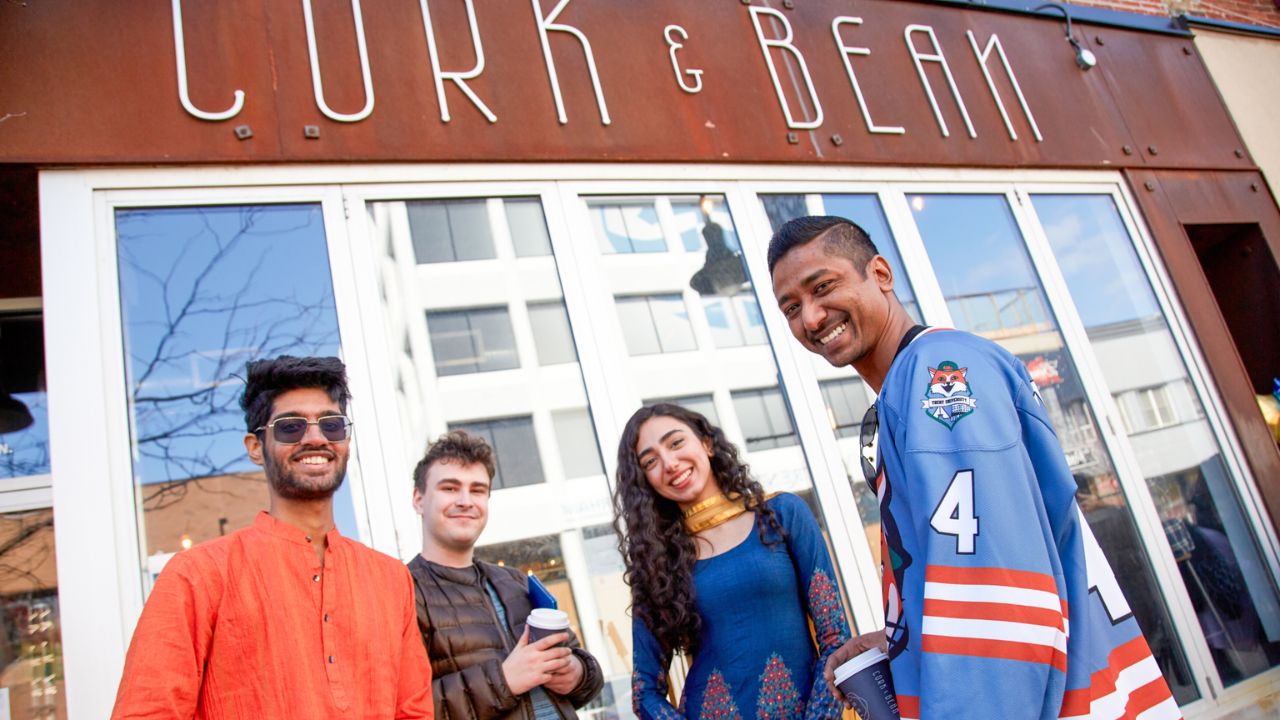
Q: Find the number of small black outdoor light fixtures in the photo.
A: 1